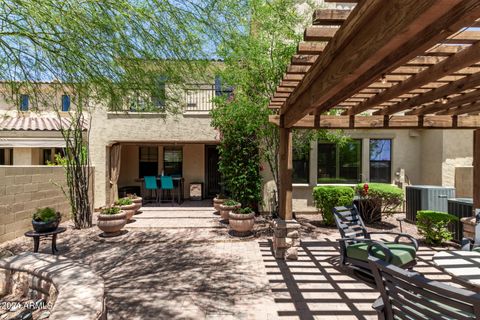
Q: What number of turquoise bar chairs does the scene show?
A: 2